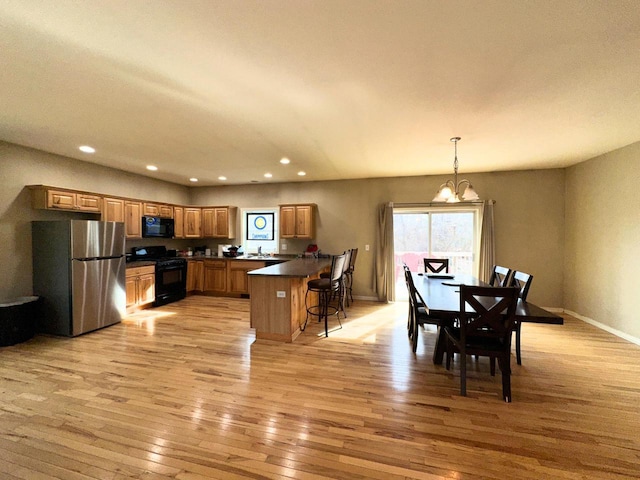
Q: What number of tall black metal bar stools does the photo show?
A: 3